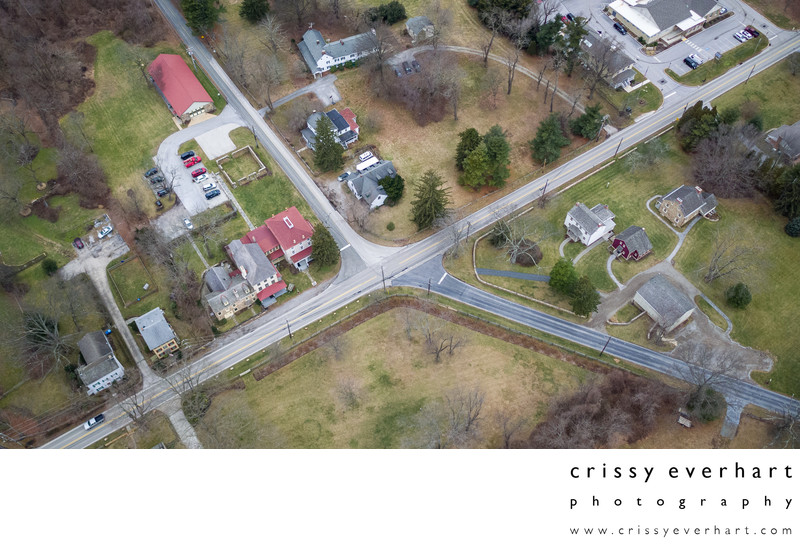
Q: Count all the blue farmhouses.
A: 0